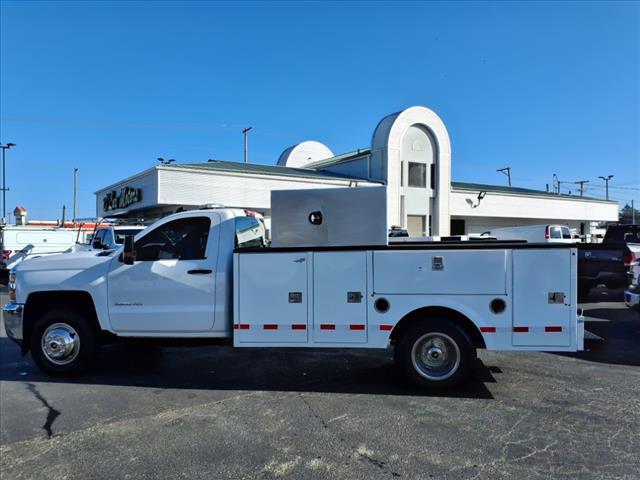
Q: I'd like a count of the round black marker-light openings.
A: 2